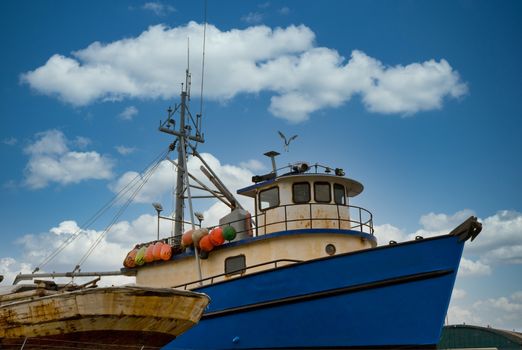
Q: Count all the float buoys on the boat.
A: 10